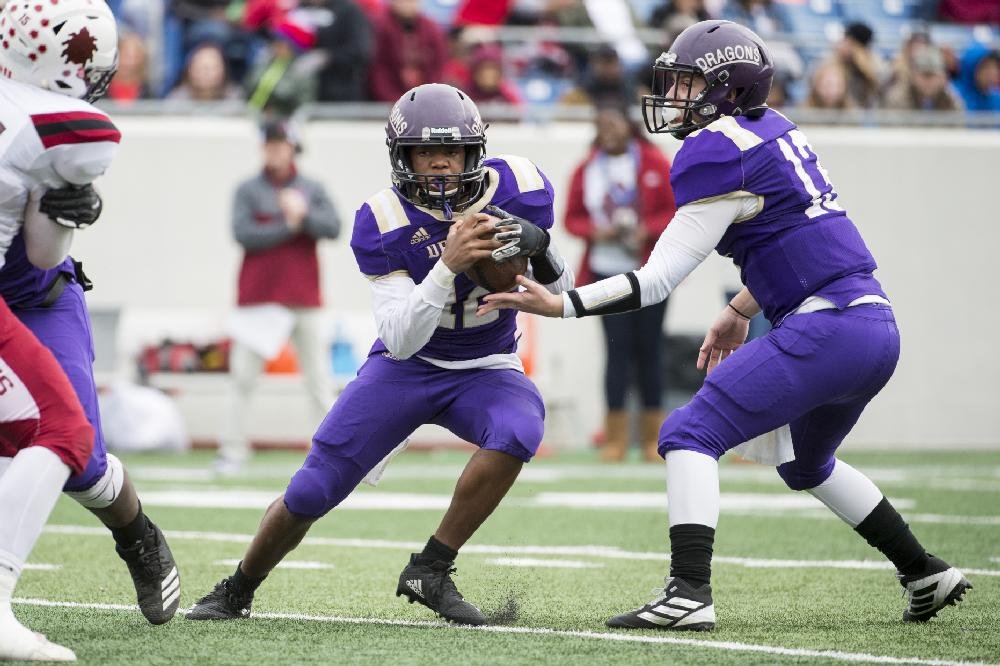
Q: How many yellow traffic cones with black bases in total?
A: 0